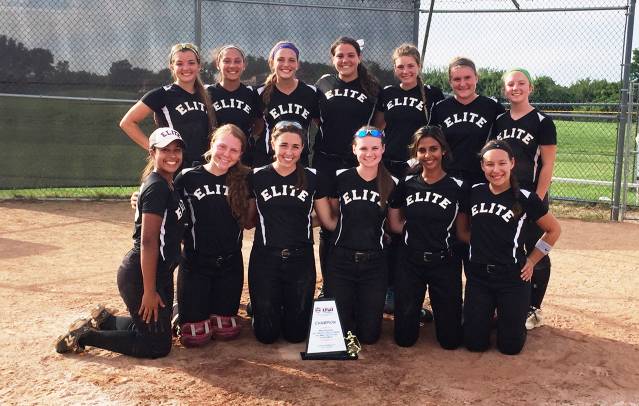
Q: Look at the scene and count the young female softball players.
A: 13